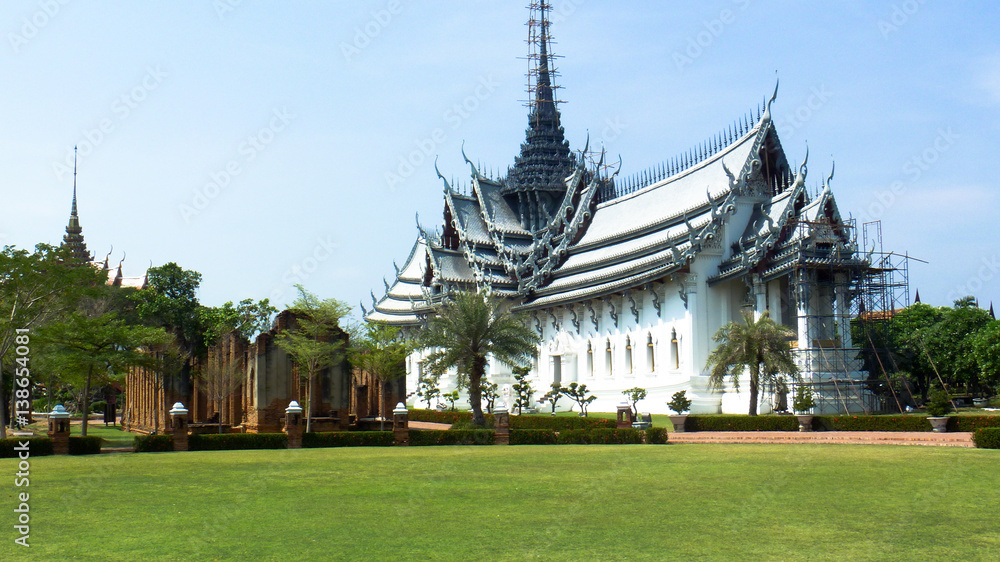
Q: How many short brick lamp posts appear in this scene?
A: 6